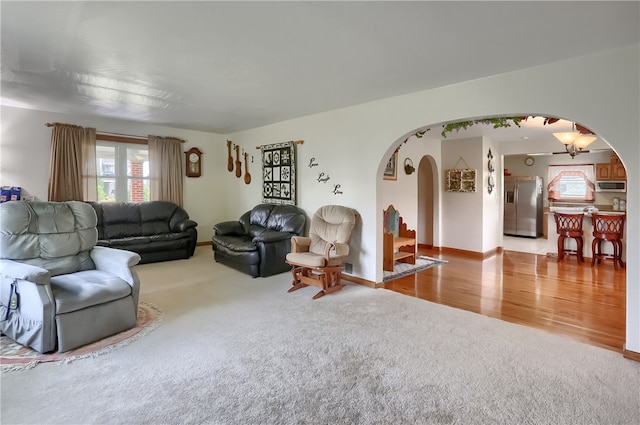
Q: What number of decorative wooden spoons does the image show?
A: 3